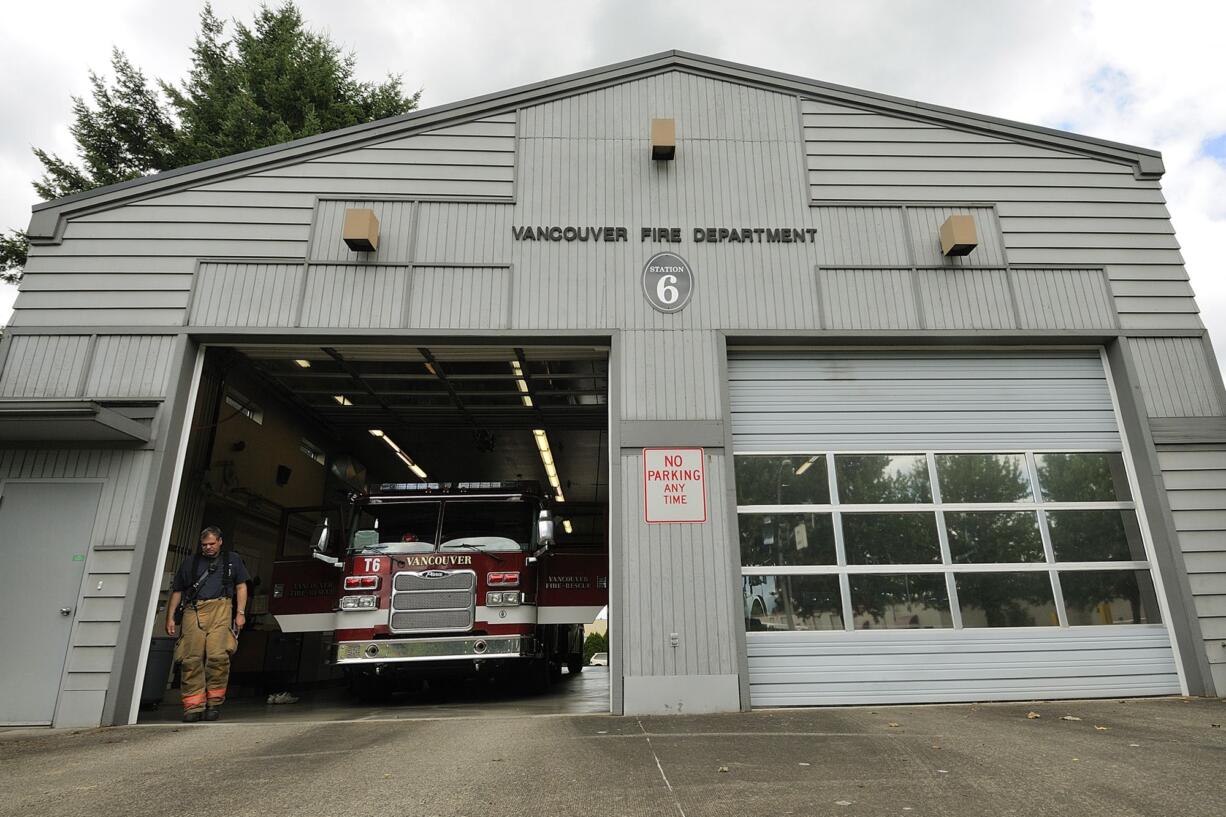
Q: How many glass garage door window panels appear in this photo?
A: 12